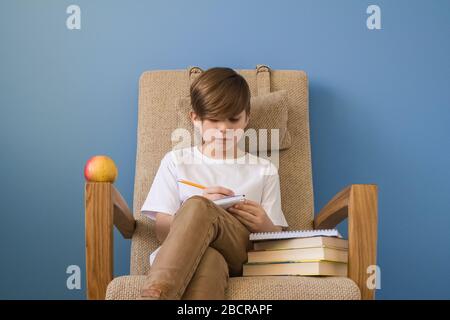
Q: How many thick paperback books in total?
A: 3